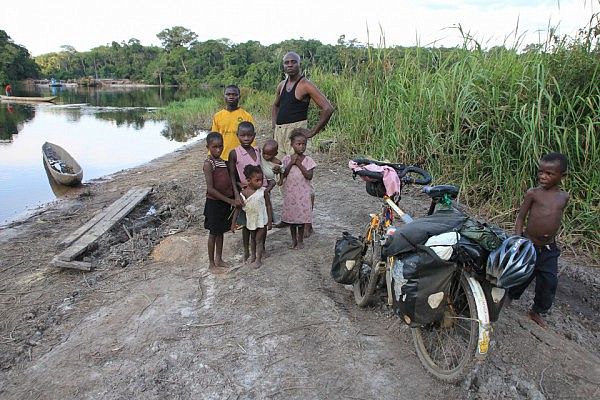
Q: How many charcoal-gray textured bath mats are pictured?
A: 0